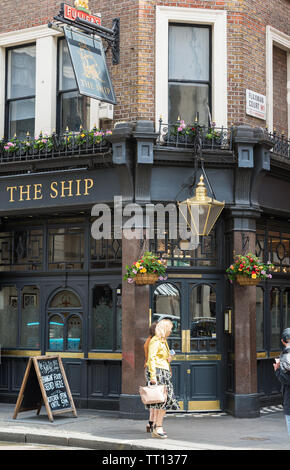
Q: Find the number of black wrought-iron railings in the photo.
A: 3